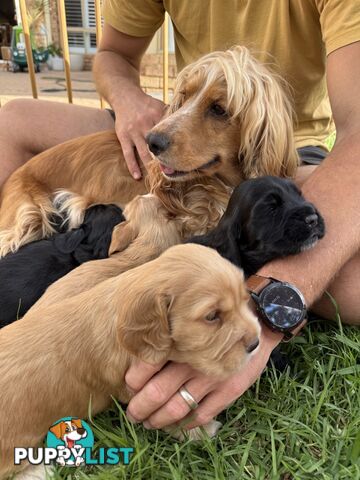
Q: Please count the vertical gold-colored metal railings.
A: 4